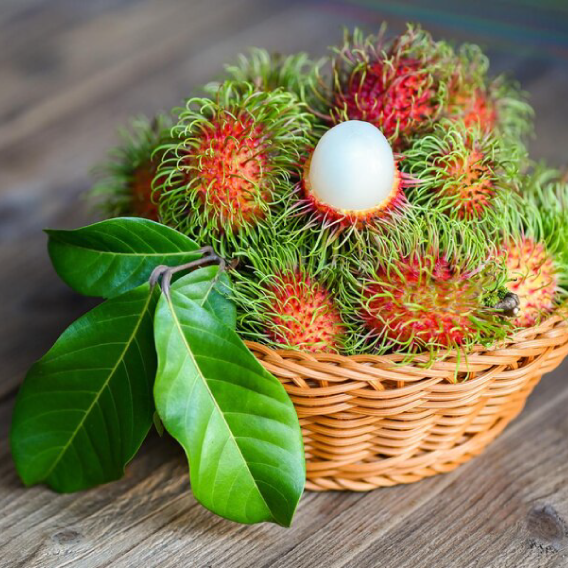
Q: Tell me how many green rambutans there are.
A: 0